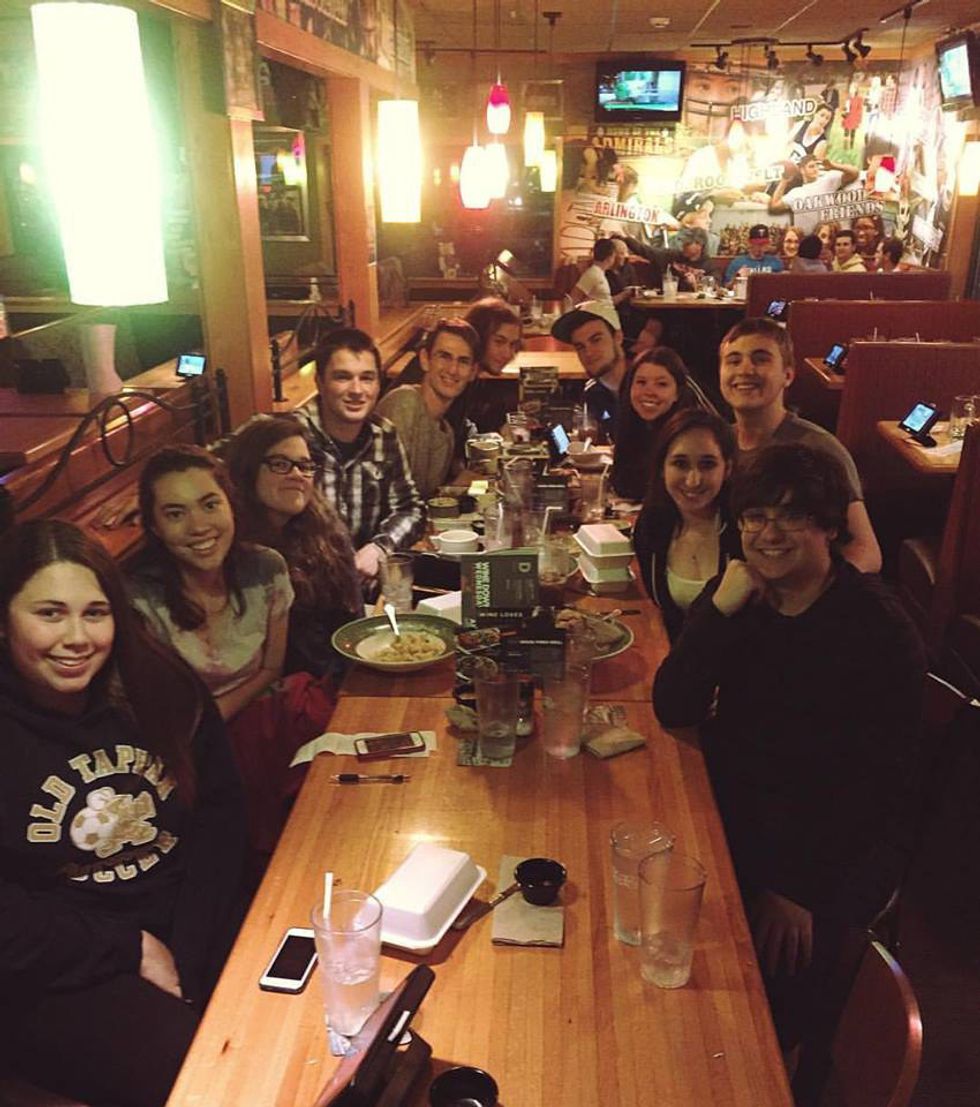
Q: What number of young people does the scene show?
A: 11